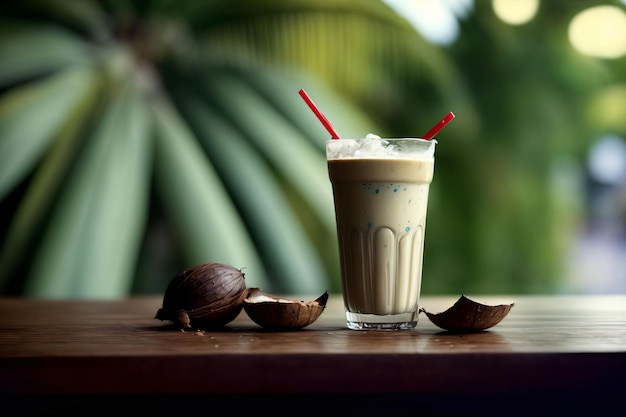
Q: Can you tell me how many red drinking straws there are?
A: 2